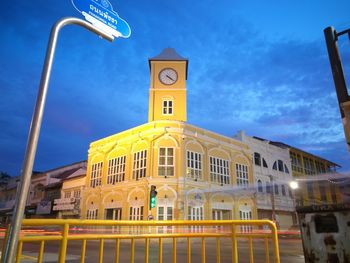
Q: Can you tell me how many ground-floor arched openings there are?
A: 7